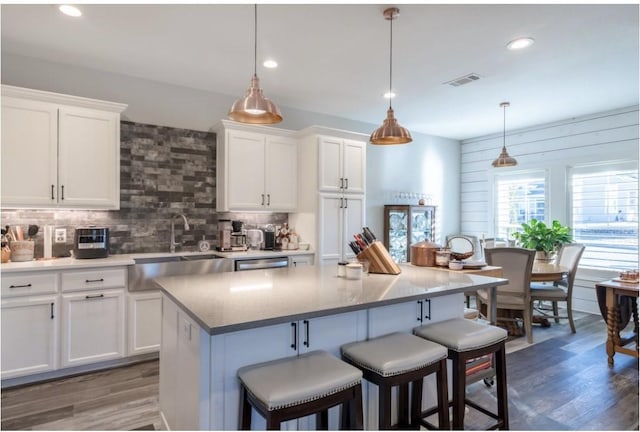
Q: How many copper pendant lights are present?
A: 3